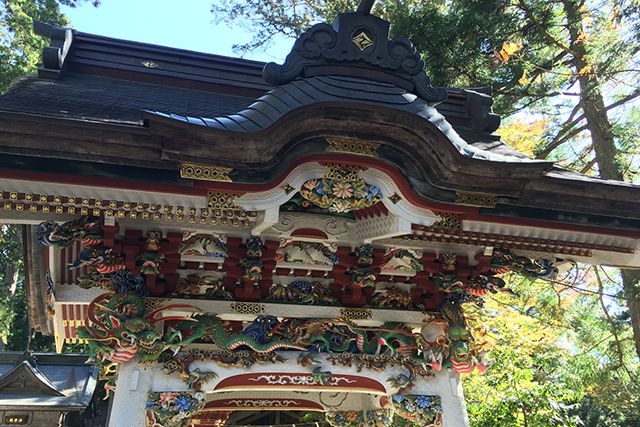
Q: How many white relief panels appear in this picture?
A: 3